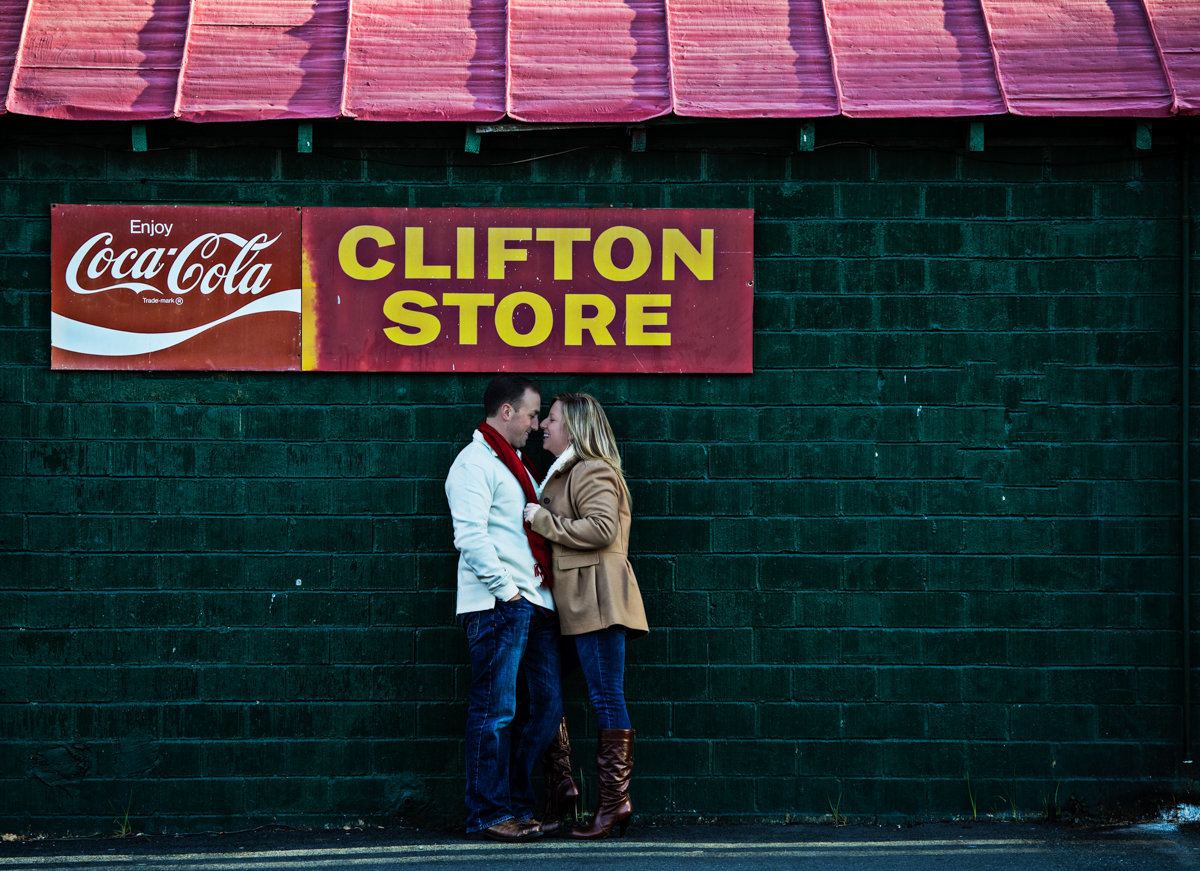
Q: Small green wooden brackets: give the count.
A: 7